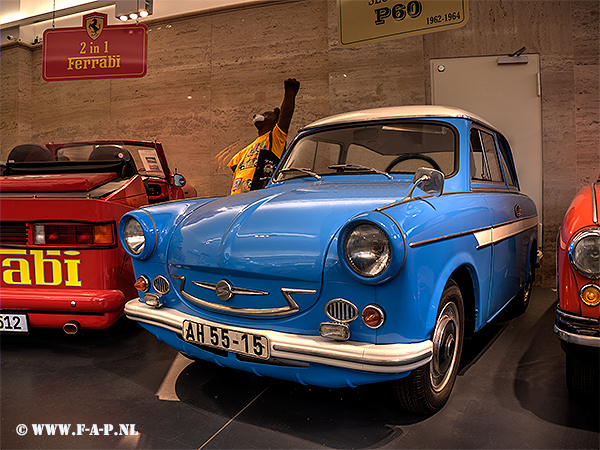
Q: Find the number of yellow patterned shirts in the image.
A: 1